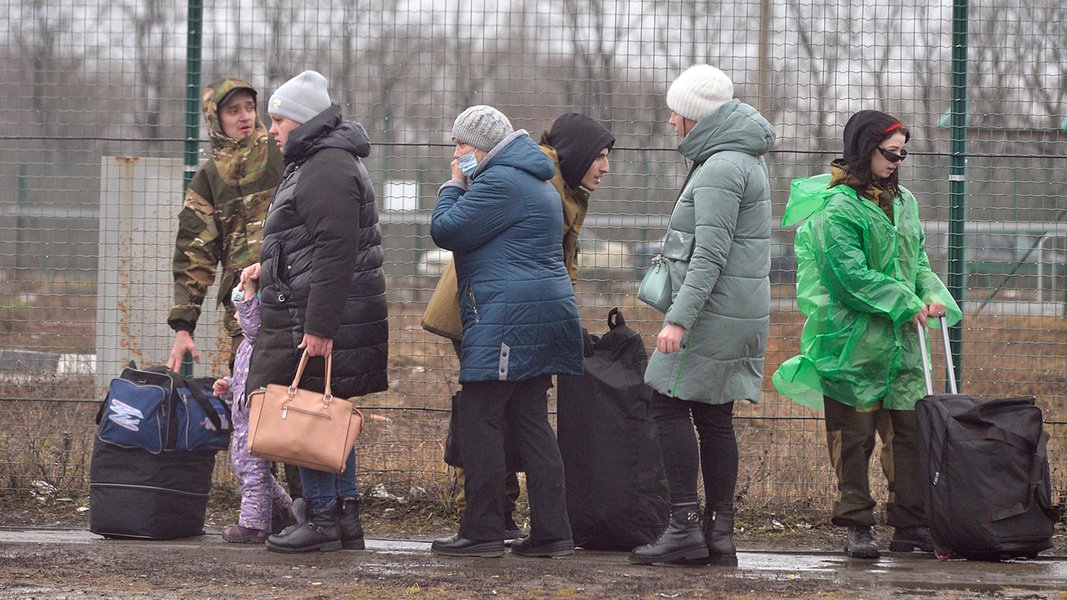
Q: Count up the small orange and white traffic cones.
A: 0